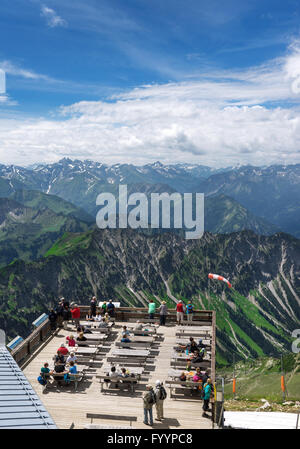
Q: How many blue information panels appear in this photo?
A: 2